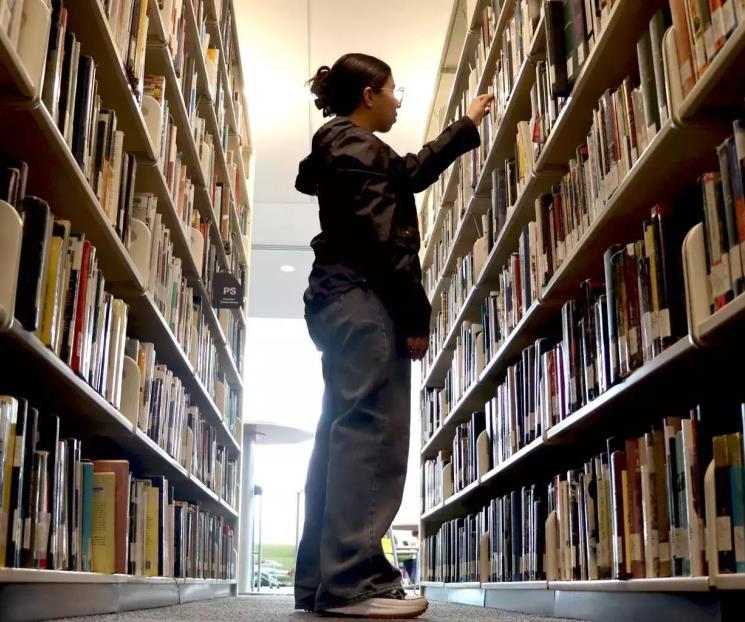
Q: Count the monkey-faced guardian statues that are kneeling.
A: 0